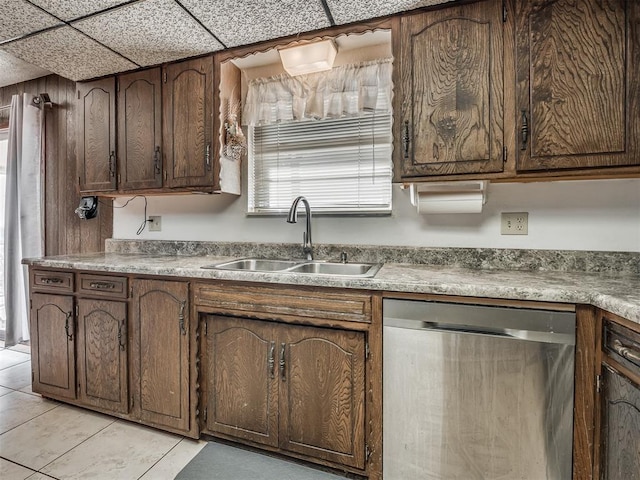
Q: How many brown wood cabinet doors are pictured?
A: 11